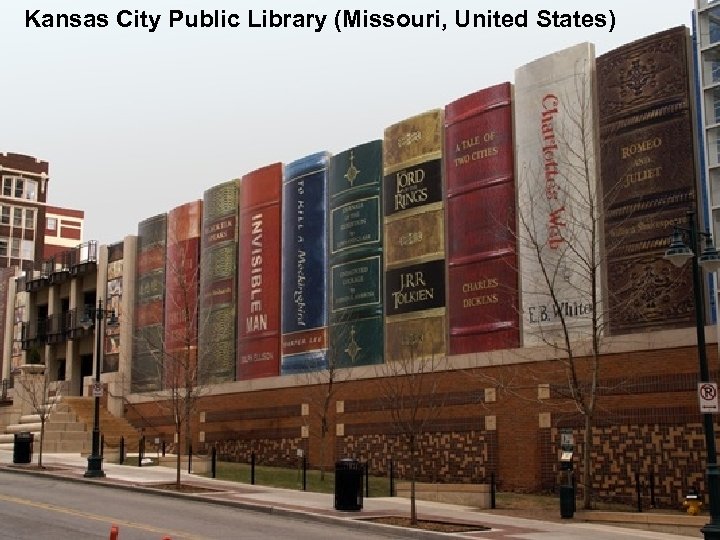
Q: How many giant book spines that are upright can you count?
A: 10